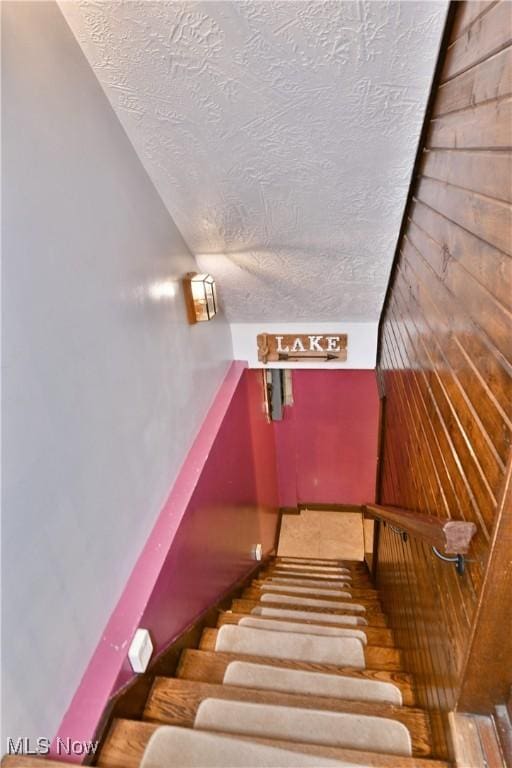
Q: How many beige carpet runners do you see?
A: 12